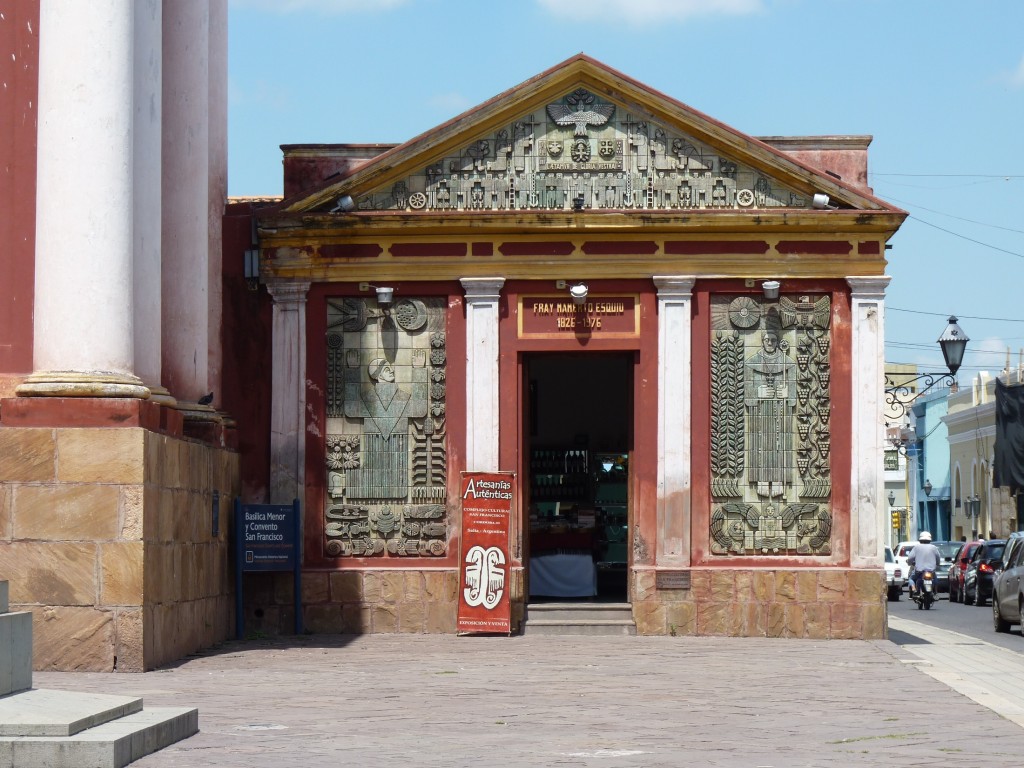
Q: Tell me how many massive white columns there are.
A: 4